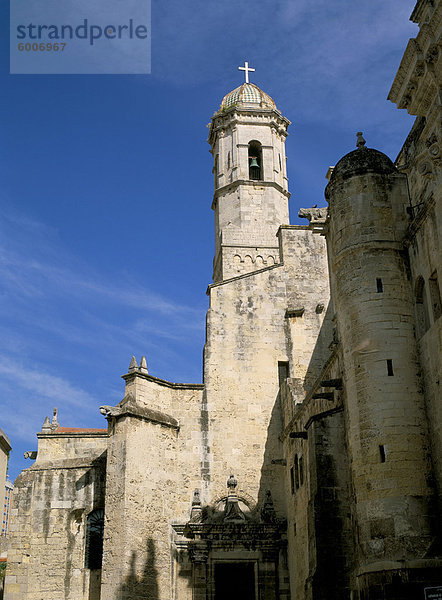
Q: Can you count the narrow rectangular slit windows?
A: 3